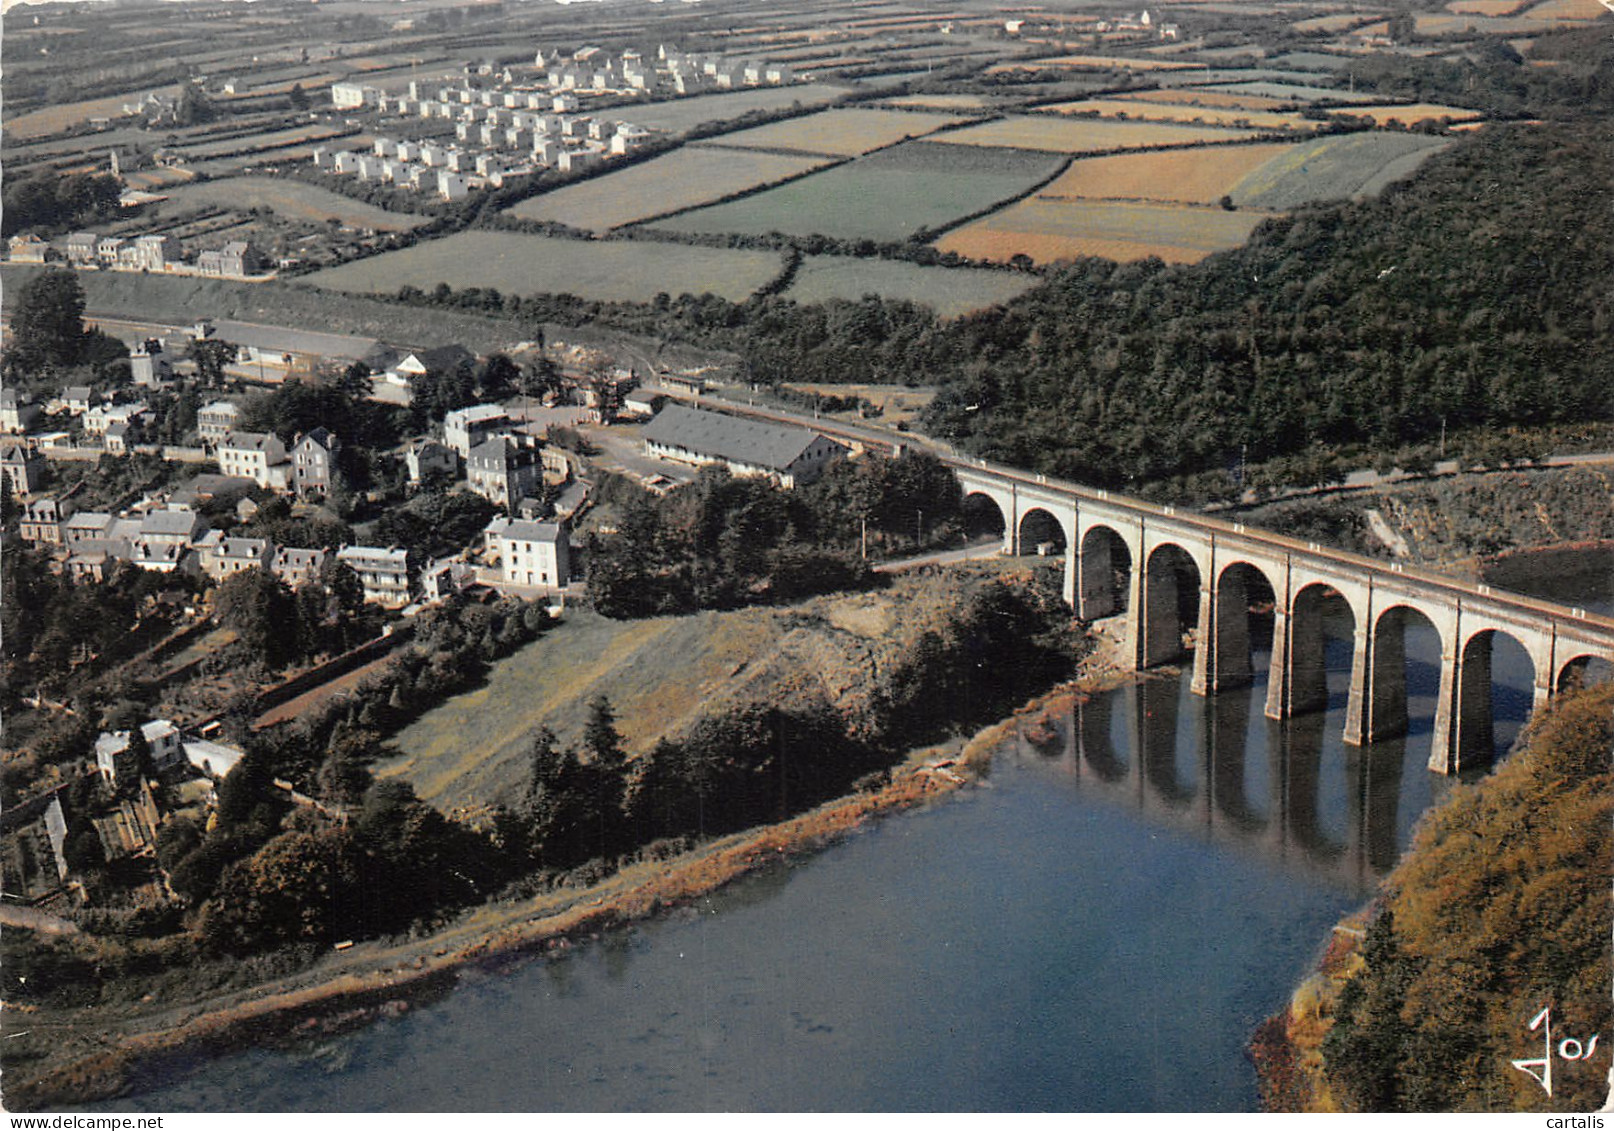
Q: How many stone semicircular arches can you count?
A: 9